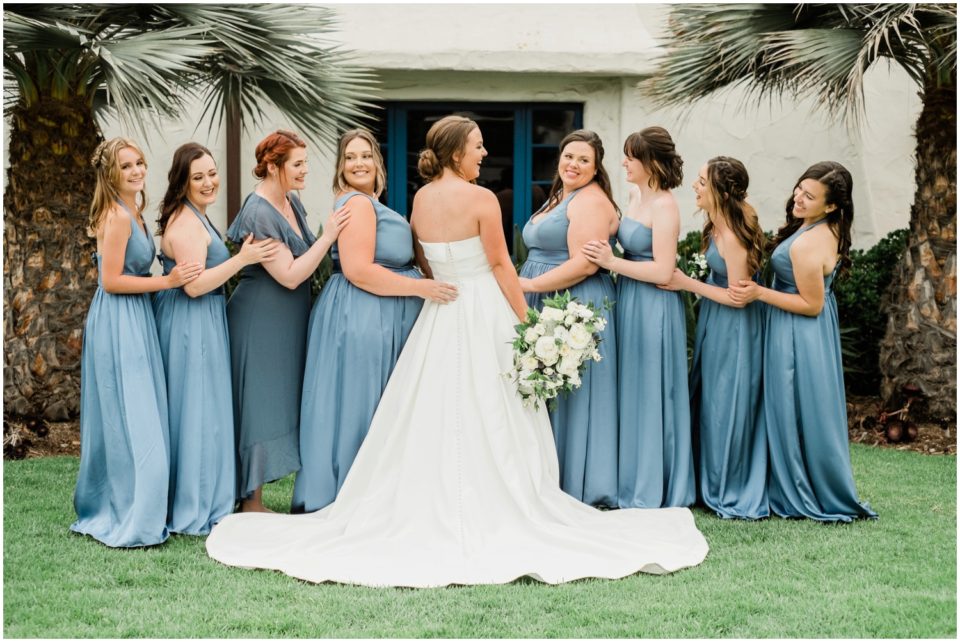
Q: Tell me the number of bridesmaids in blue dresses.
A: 8